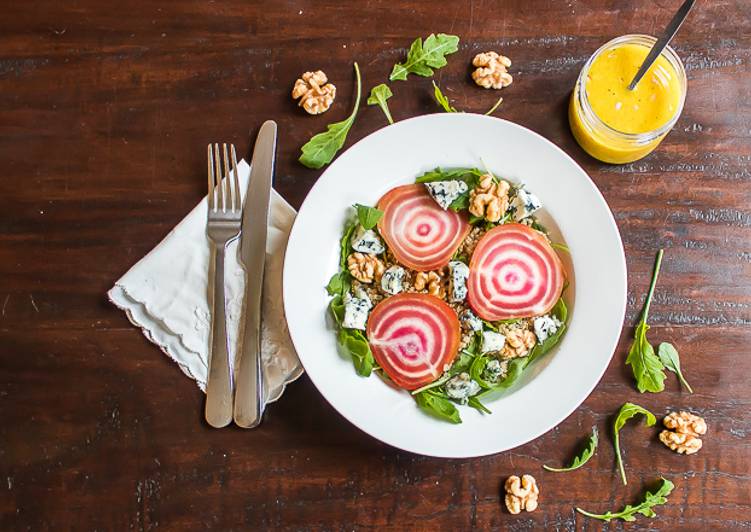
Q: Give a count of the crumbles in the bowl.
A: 11